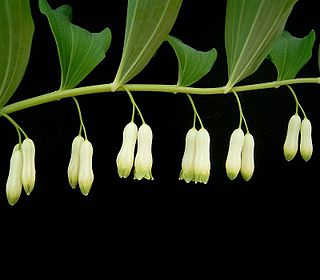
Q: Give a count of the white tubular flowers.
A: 12